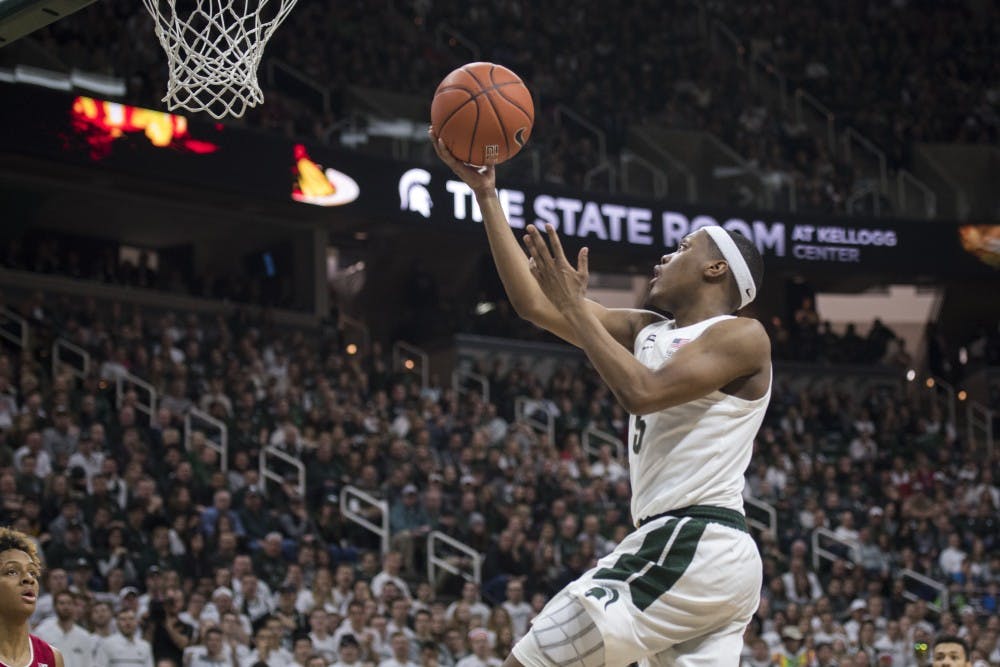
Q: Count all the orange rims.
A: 0